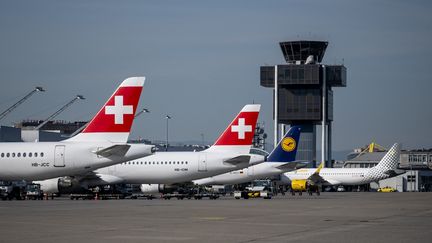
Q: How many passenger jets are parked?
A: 4